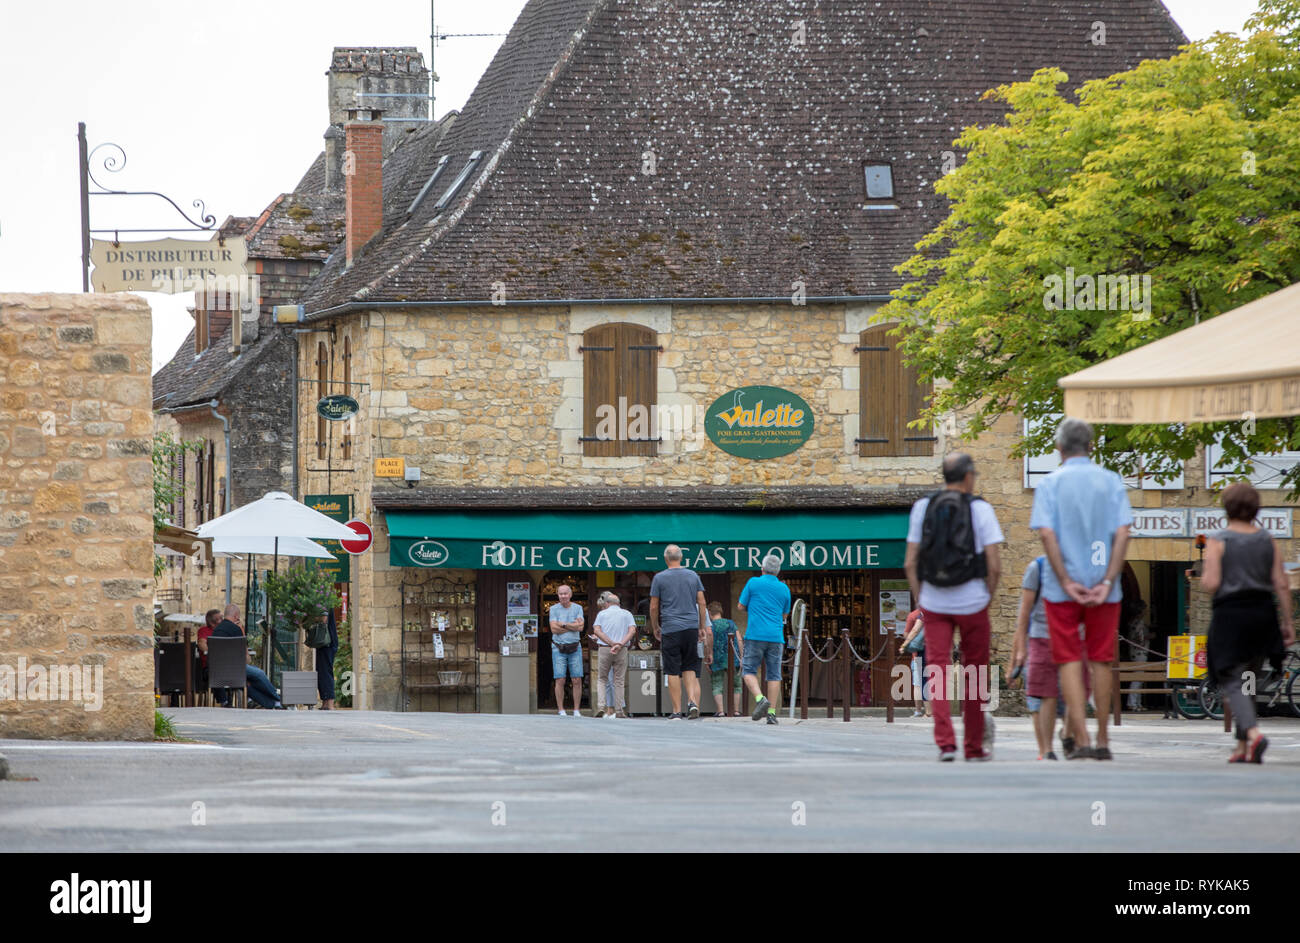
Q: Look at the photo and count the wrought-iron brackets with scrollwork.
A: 1